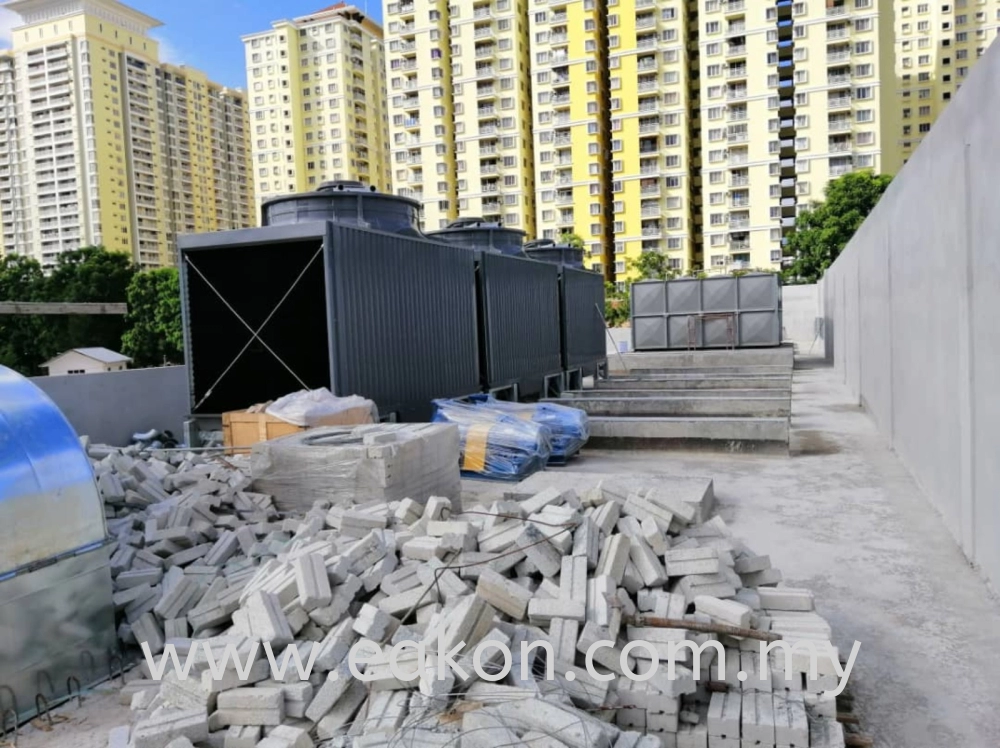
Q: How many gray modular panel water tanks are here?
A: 1